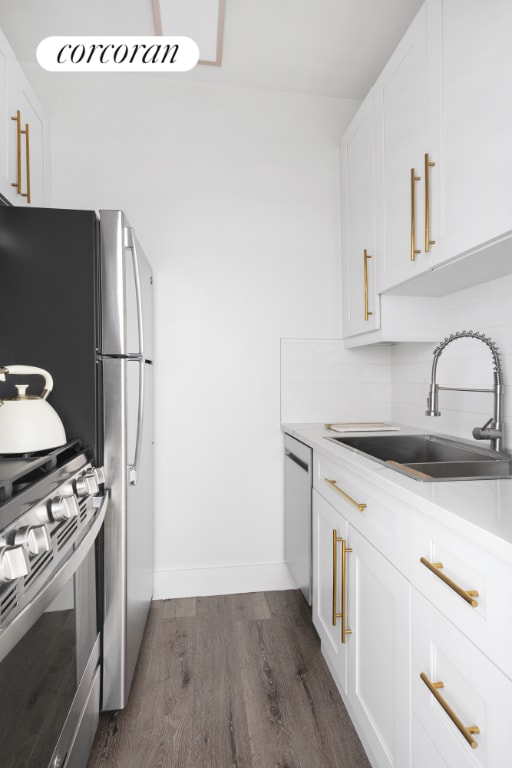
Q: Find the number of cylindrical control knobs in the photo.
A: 5